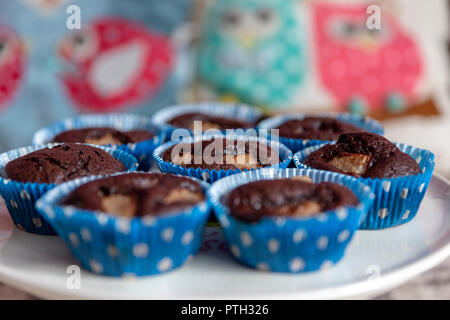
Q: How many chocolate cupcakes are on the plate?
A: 8